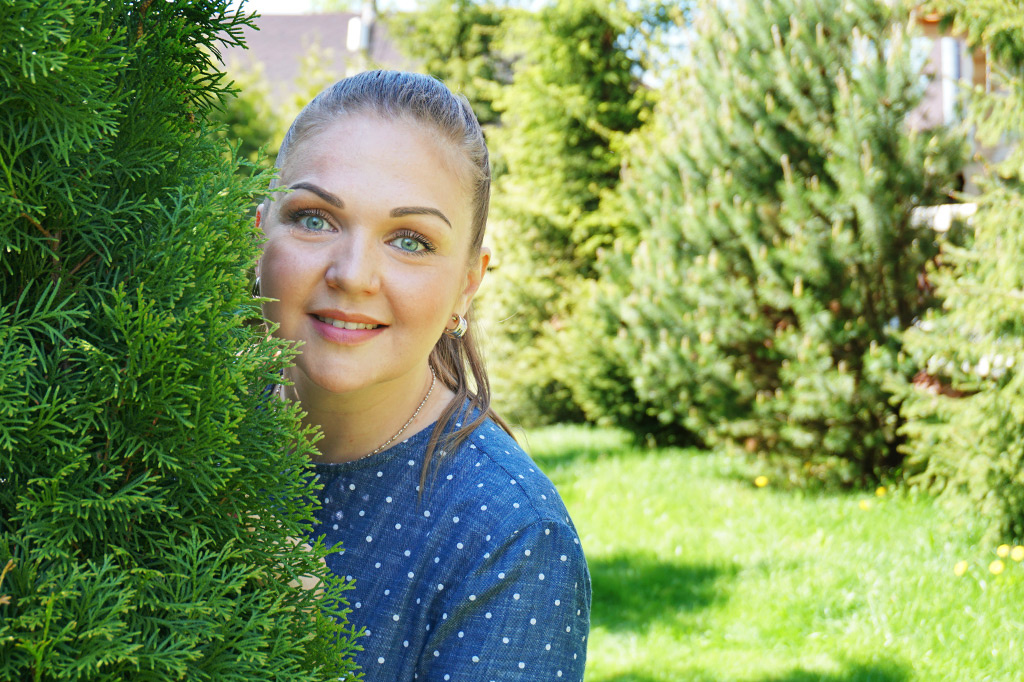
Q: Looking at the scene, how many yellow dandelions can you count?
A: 7